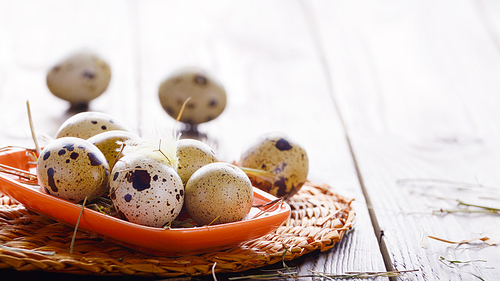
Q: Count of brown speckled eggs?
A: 9